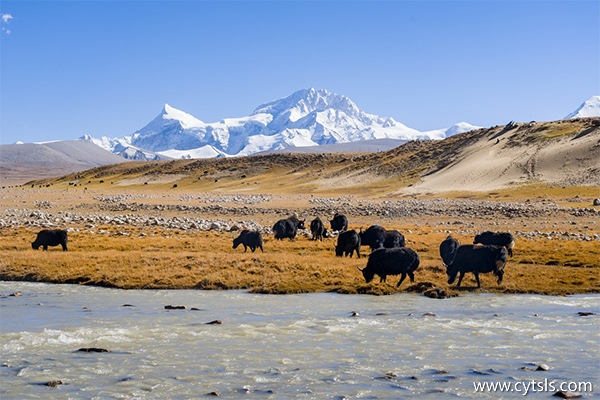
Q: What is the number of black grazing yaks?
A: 12